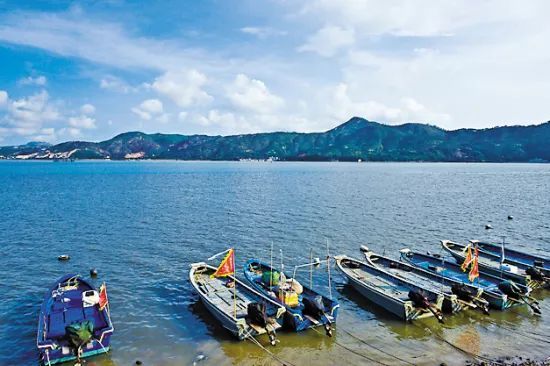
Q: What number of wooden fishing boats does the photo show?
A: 8